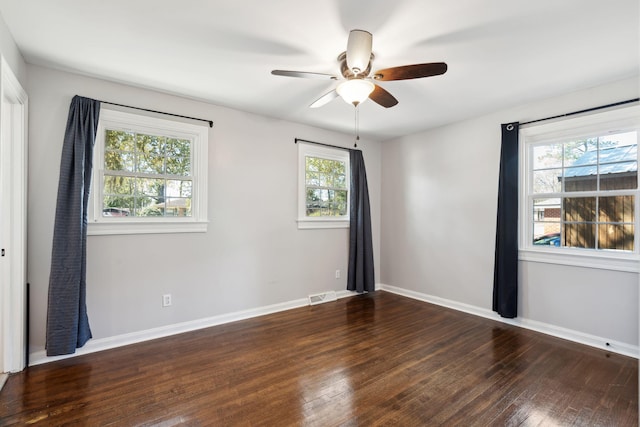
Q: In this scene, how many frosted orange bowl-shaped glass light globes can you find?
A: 0